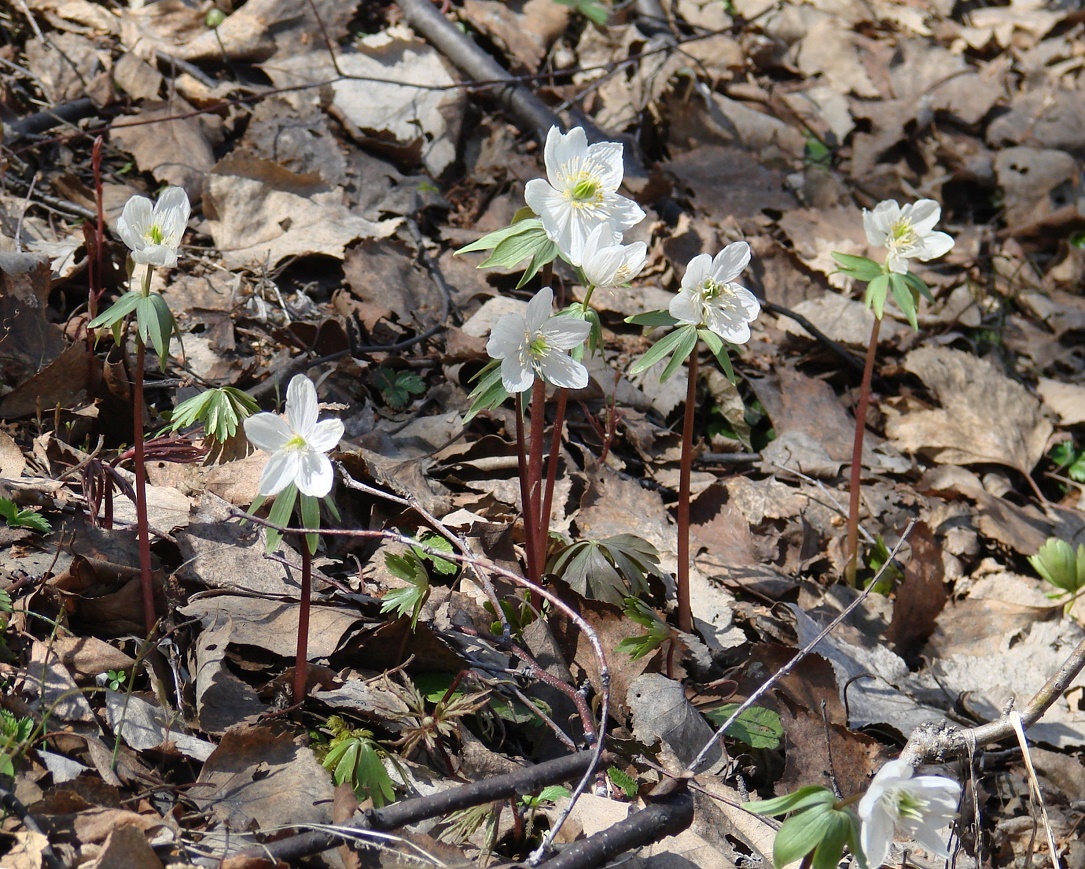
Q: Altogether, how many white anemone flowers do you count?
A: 8